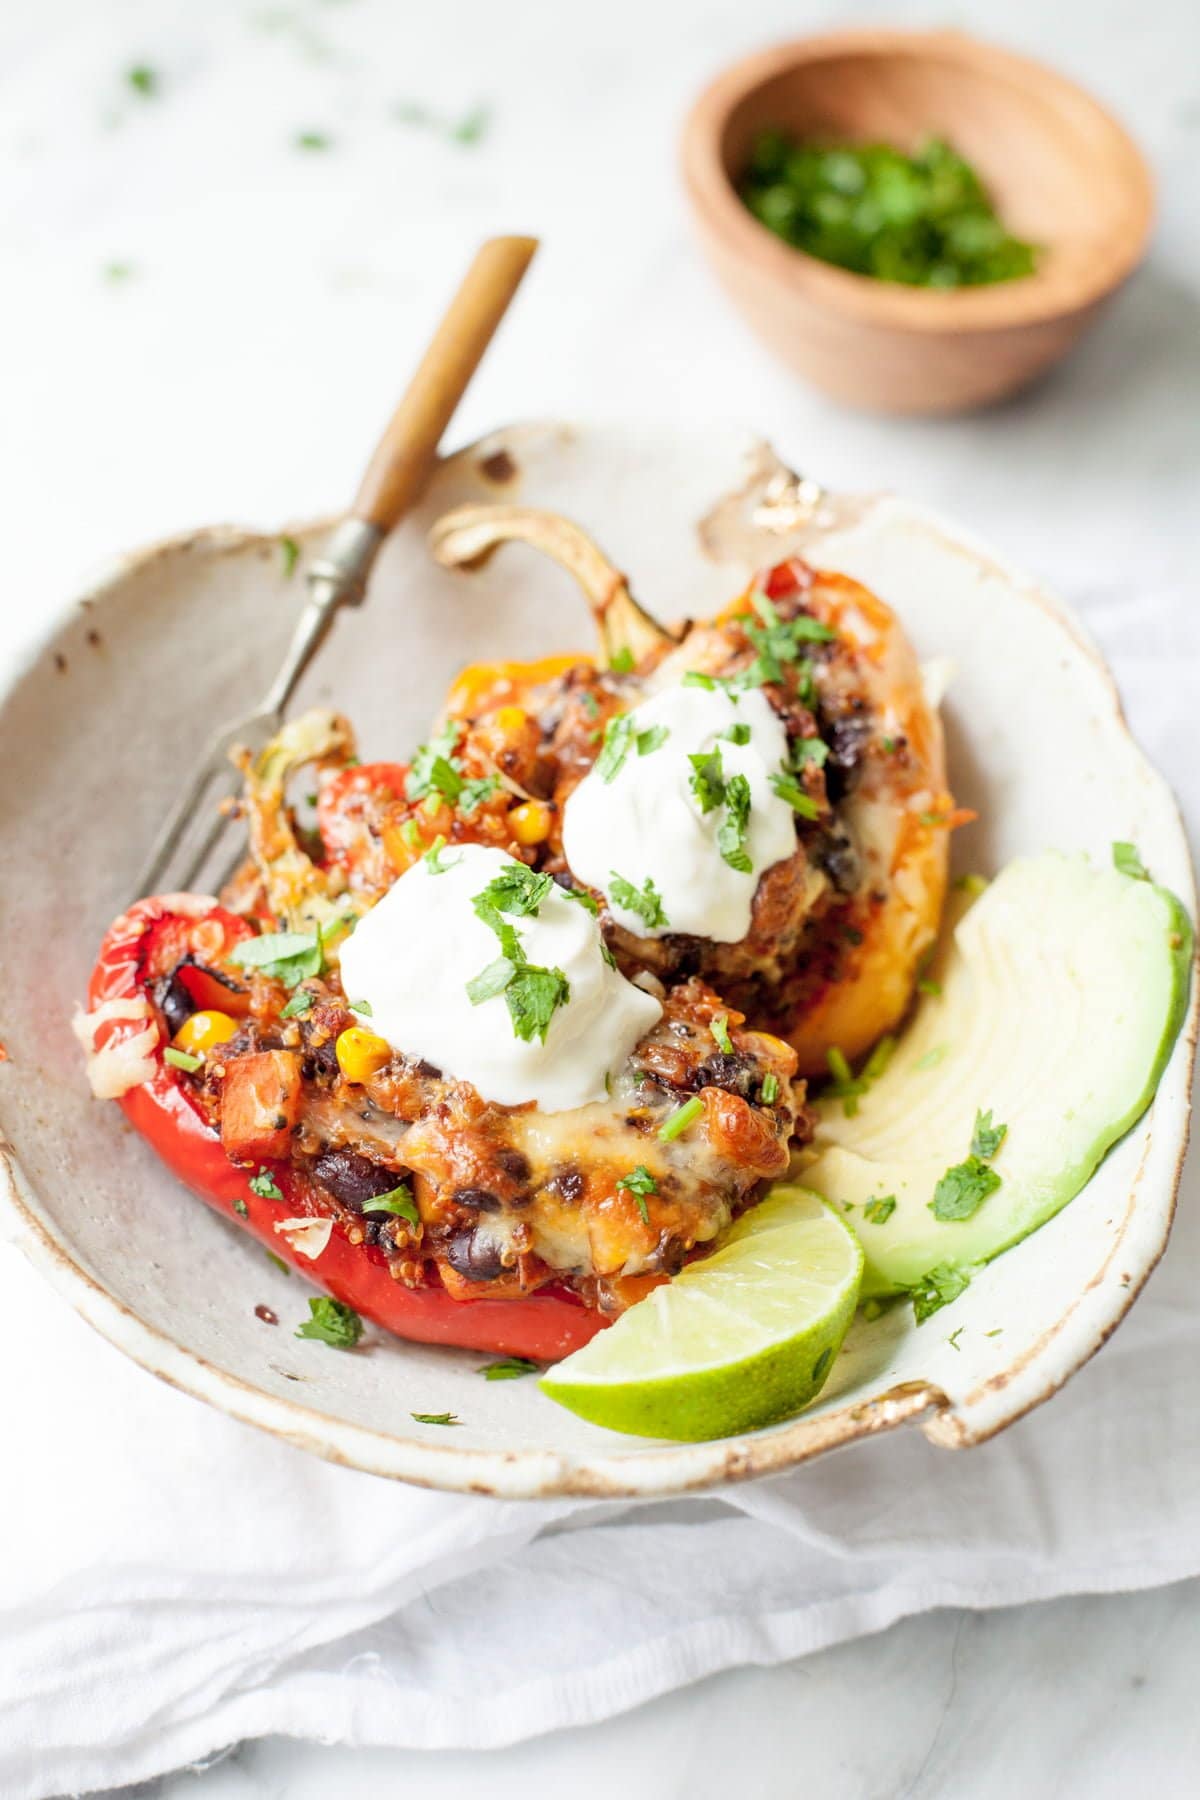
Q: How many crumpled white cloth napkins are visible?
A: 1